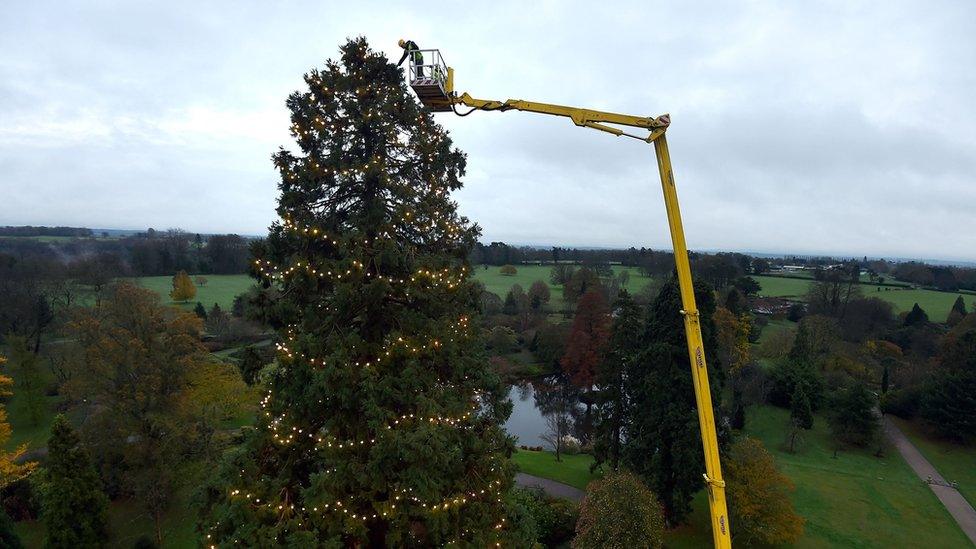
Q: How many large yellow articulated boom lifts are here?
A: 1